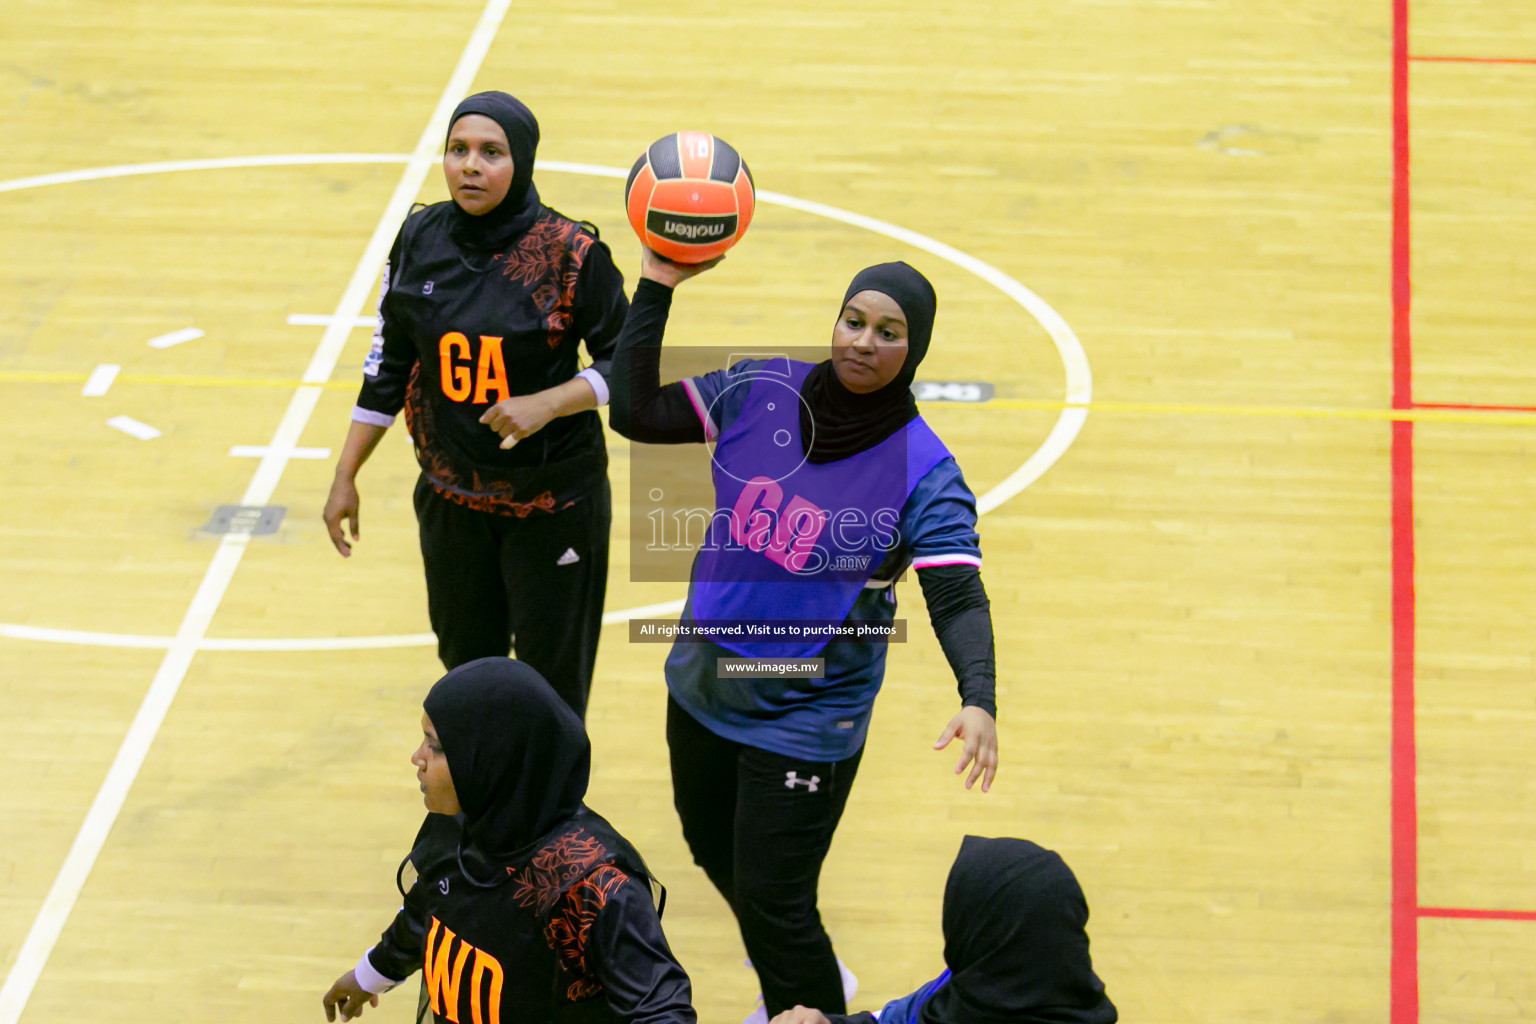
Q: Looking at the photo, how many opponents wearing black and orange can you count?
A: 2